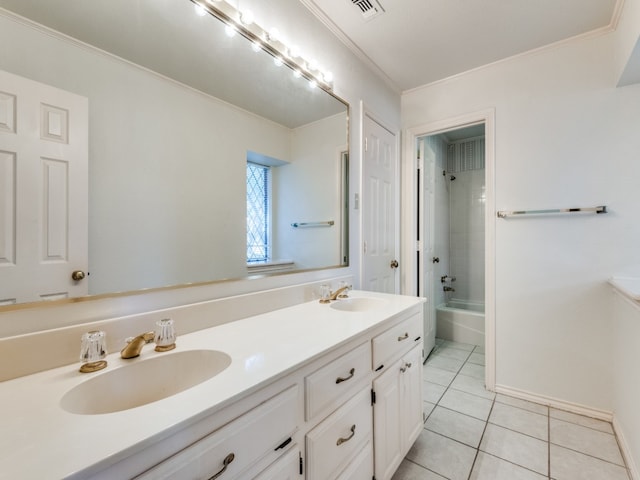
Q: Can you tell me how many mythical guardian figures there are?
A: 0